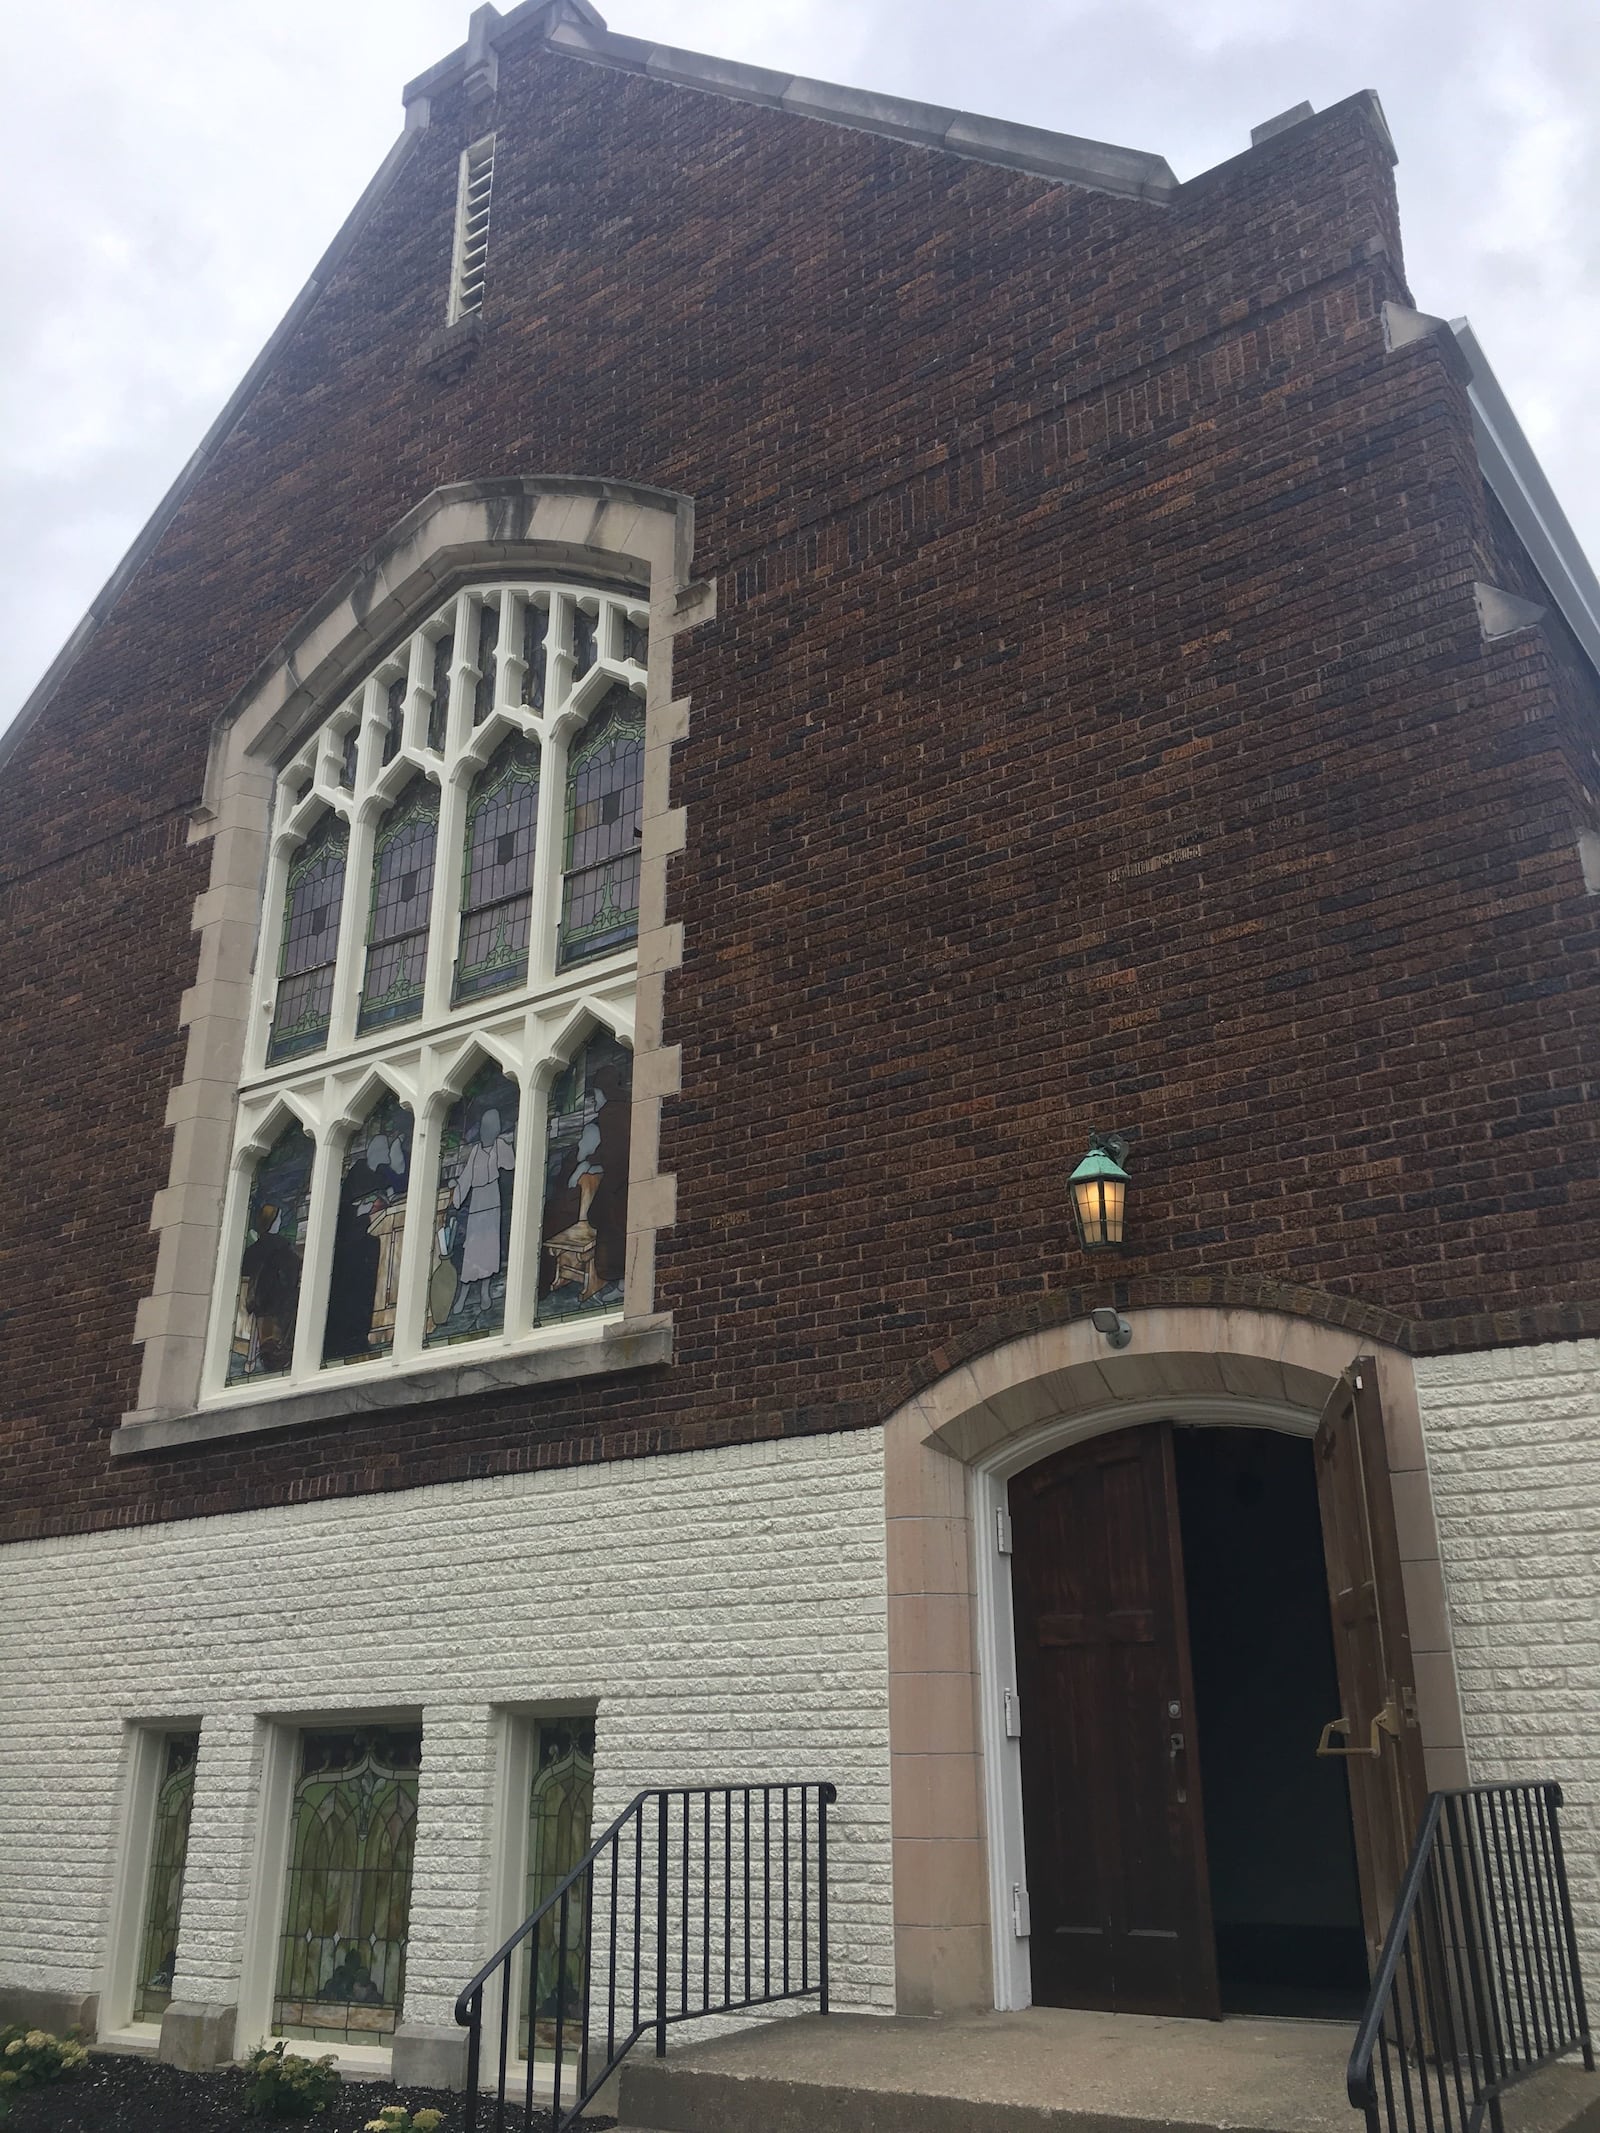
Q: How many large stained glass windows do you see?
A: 1